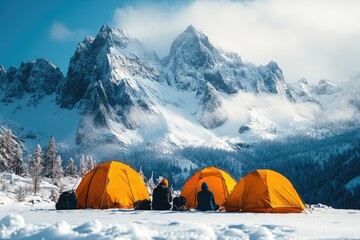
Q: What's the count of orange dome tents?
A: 3